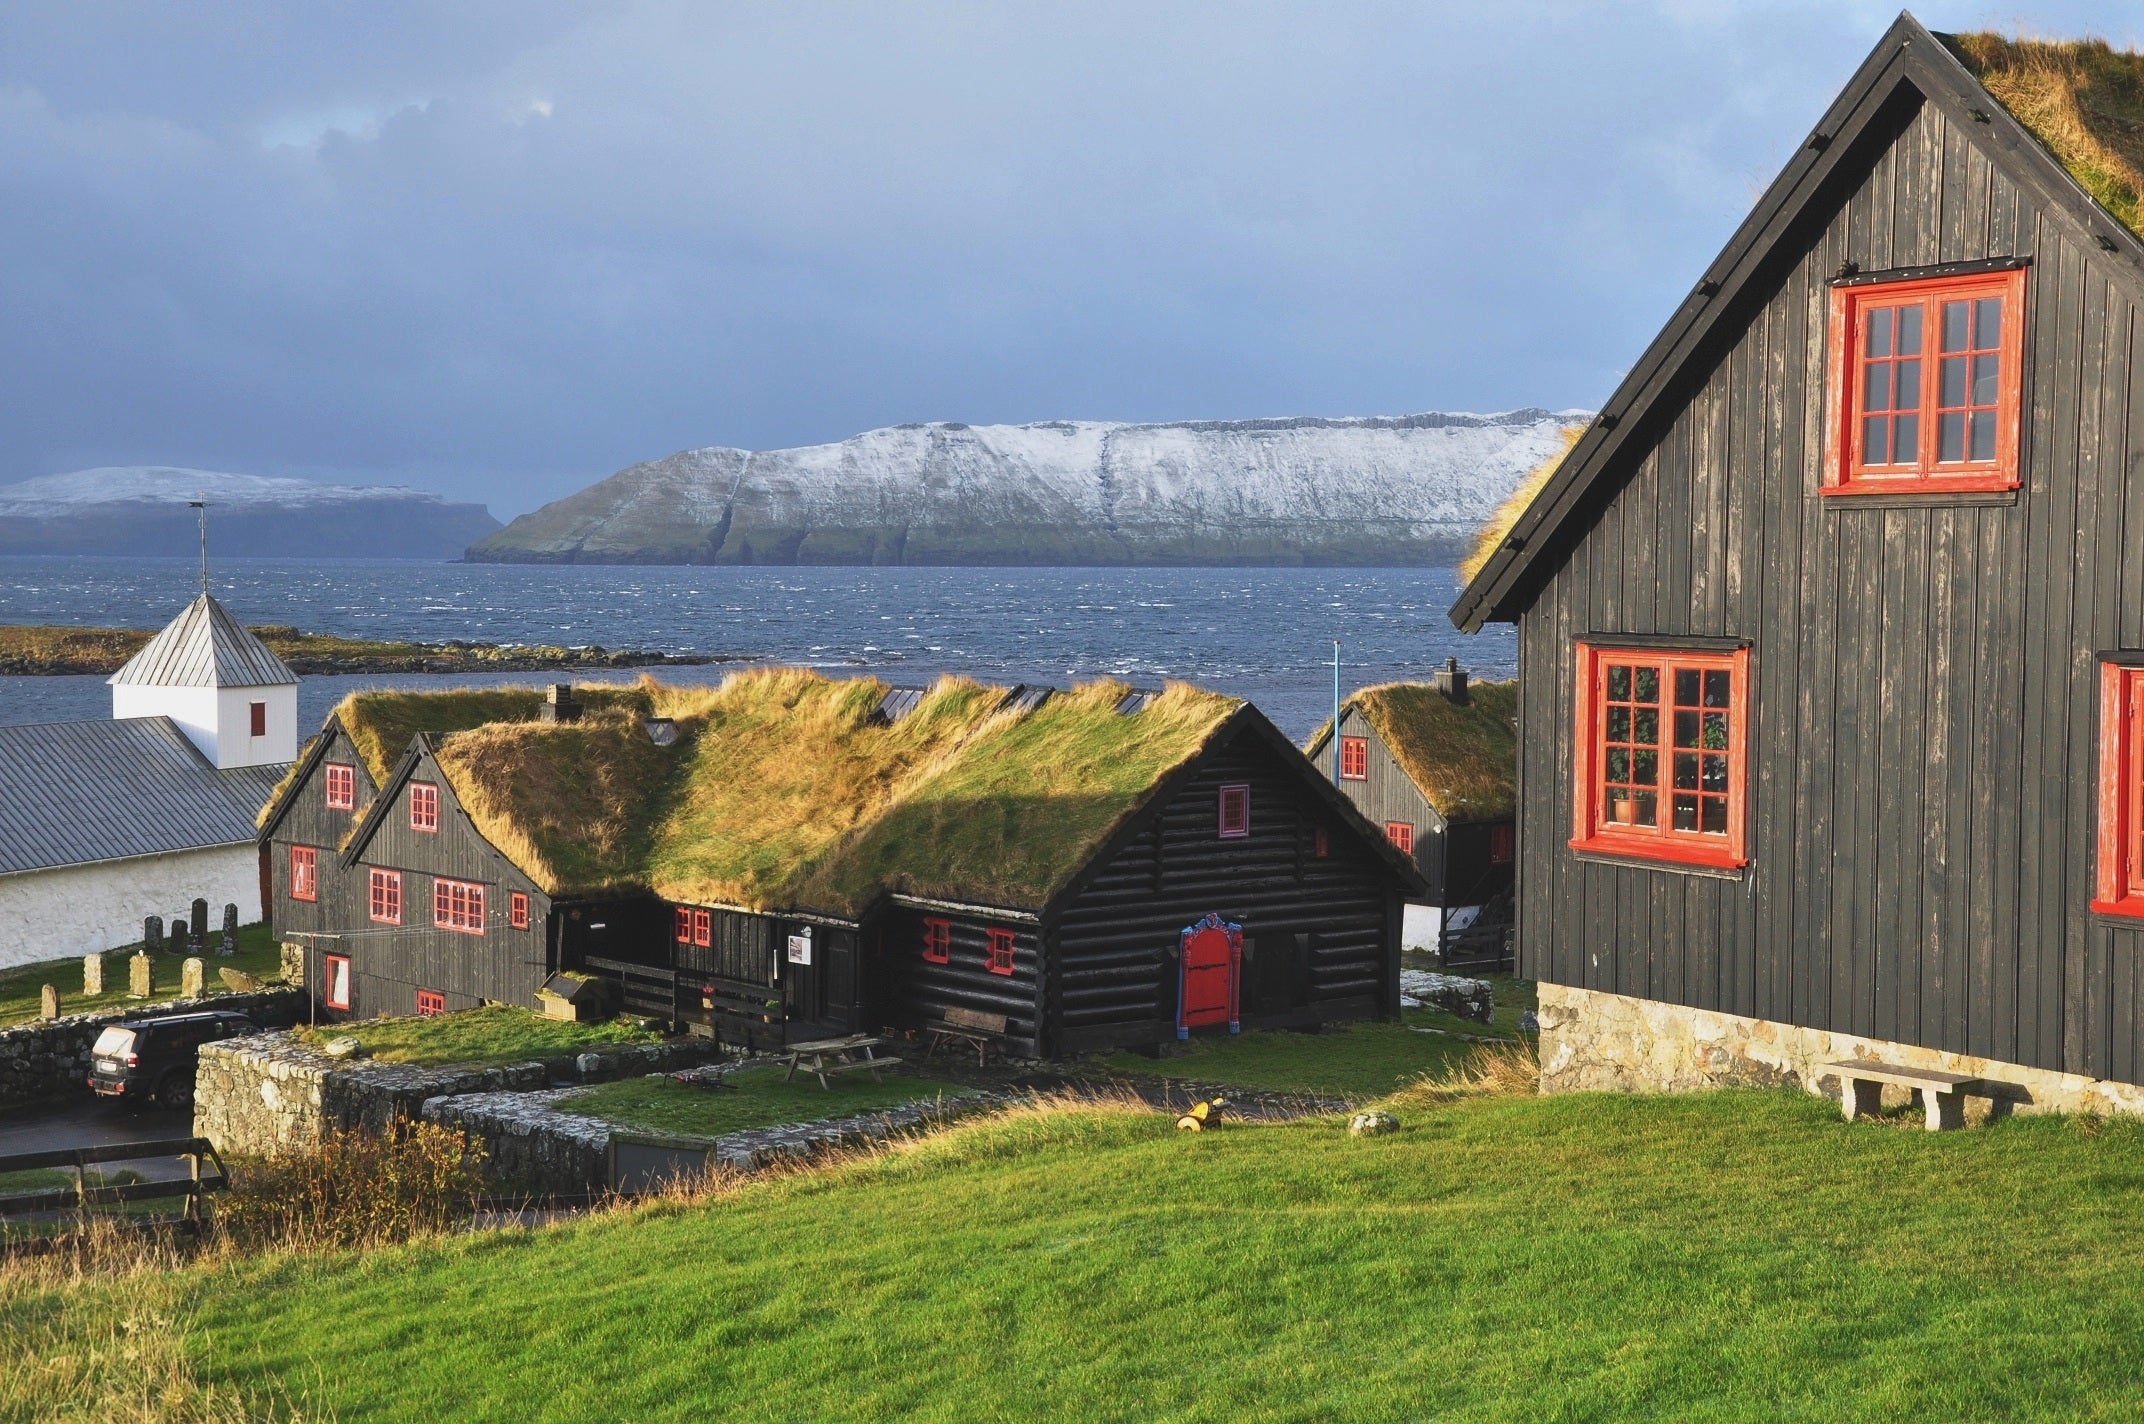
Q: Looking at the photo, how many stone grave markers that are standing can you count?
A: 8